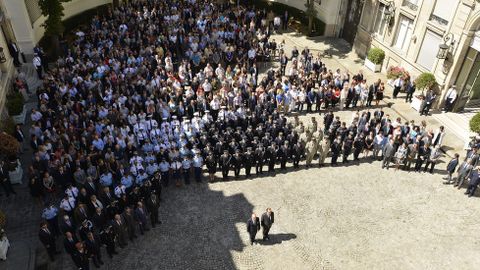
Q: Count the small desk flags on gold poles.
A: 0